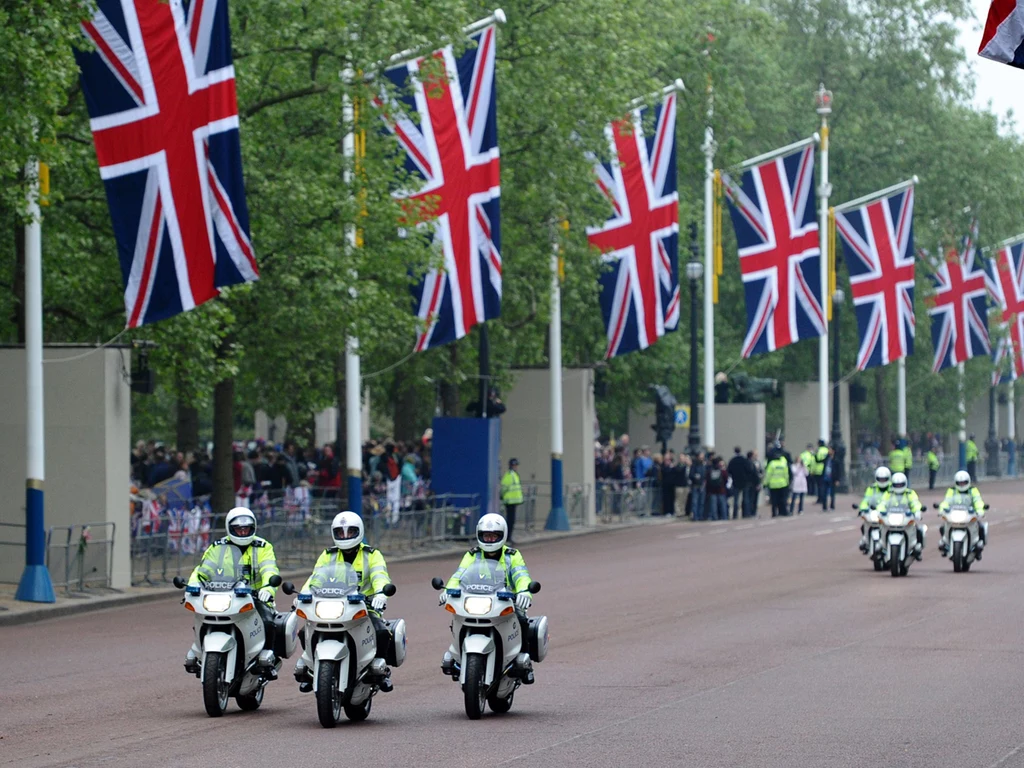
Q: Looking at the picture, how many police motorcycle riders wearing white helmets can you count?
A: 6